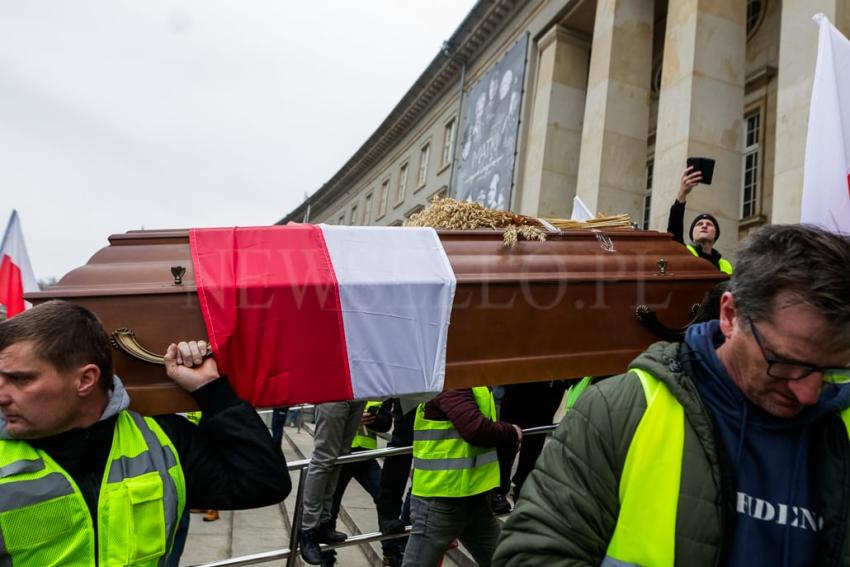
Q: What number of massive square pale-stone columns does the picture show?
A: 4